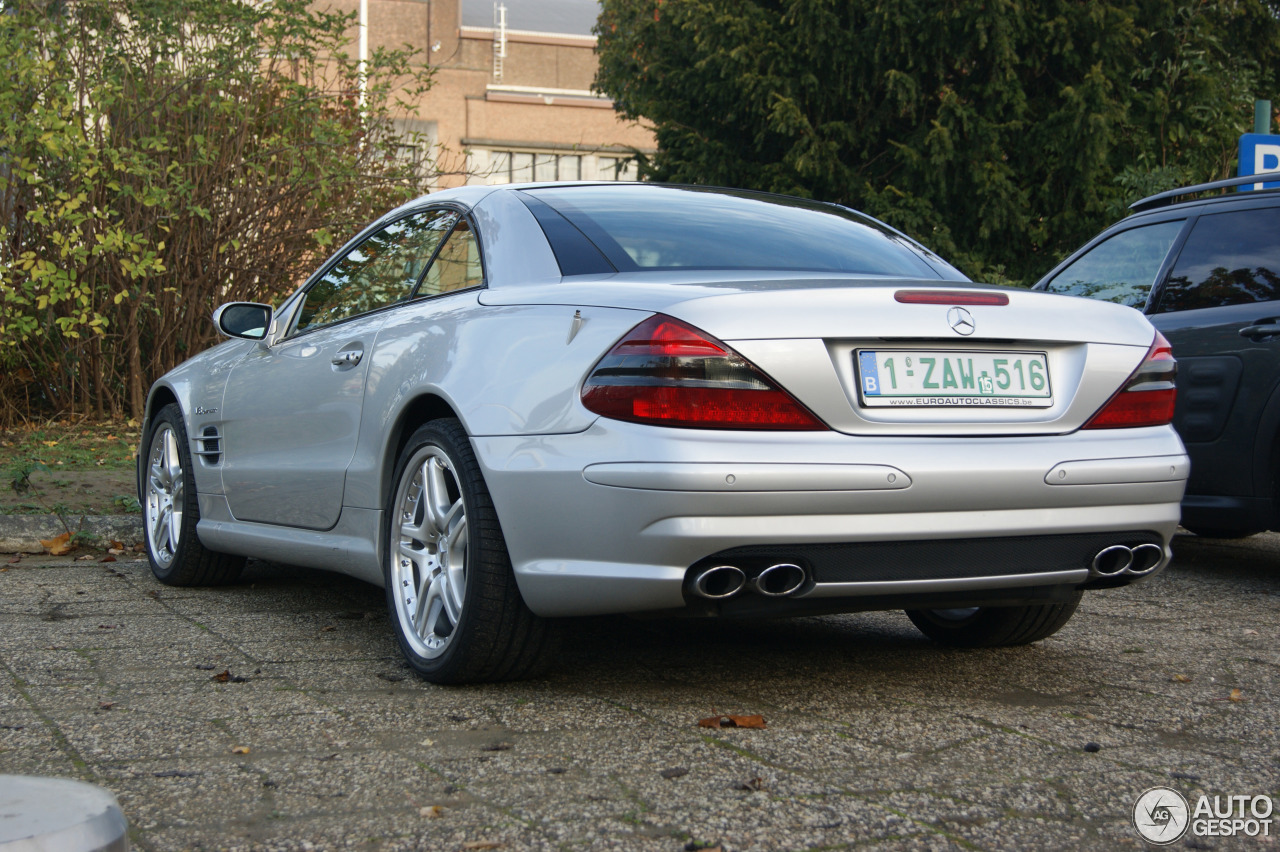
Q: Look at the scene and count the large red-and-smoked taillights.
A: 2